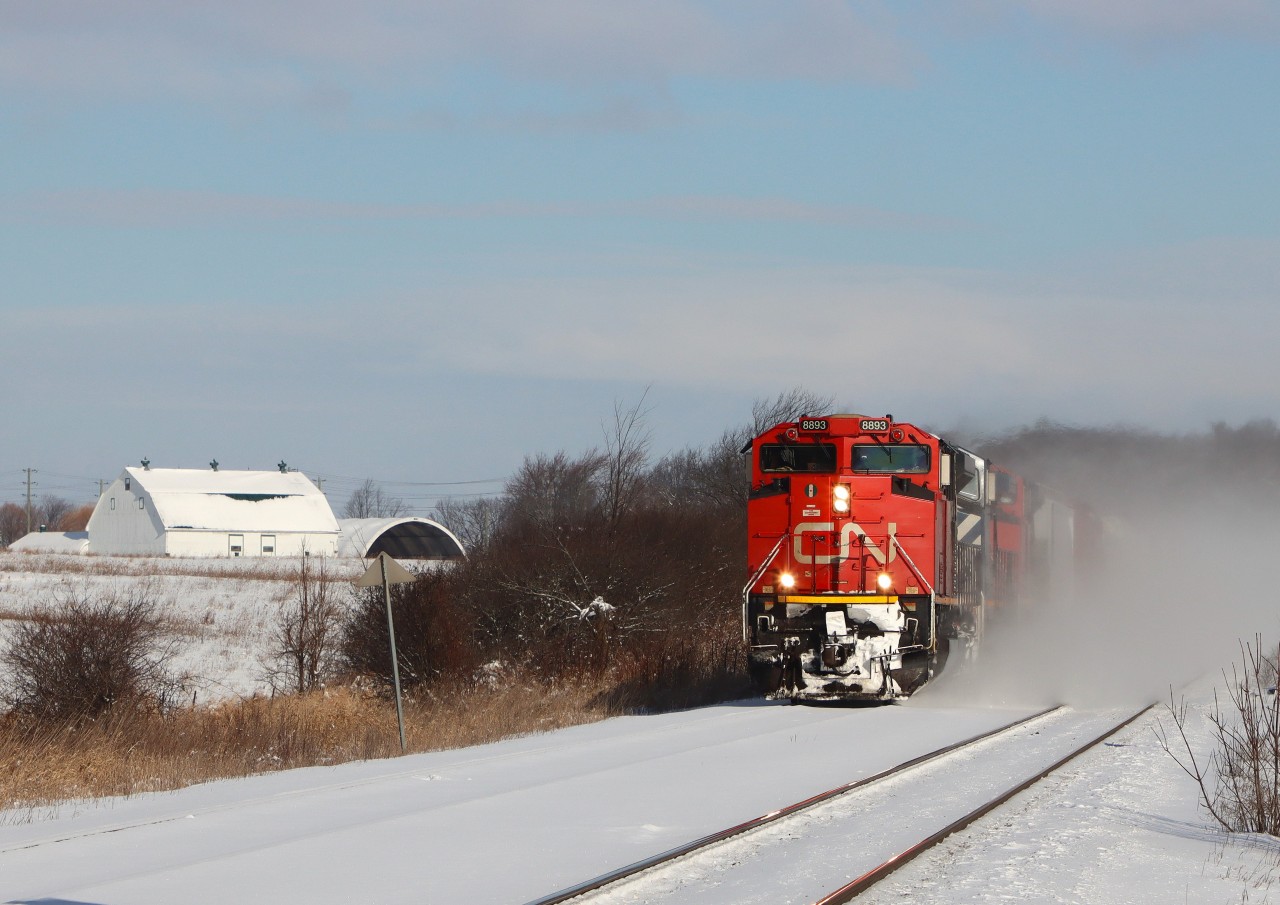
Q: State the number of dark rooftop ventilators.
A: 3